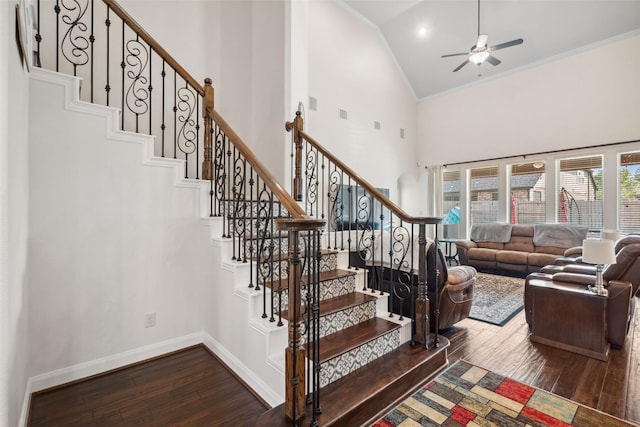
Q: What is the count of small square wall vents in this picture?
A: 4